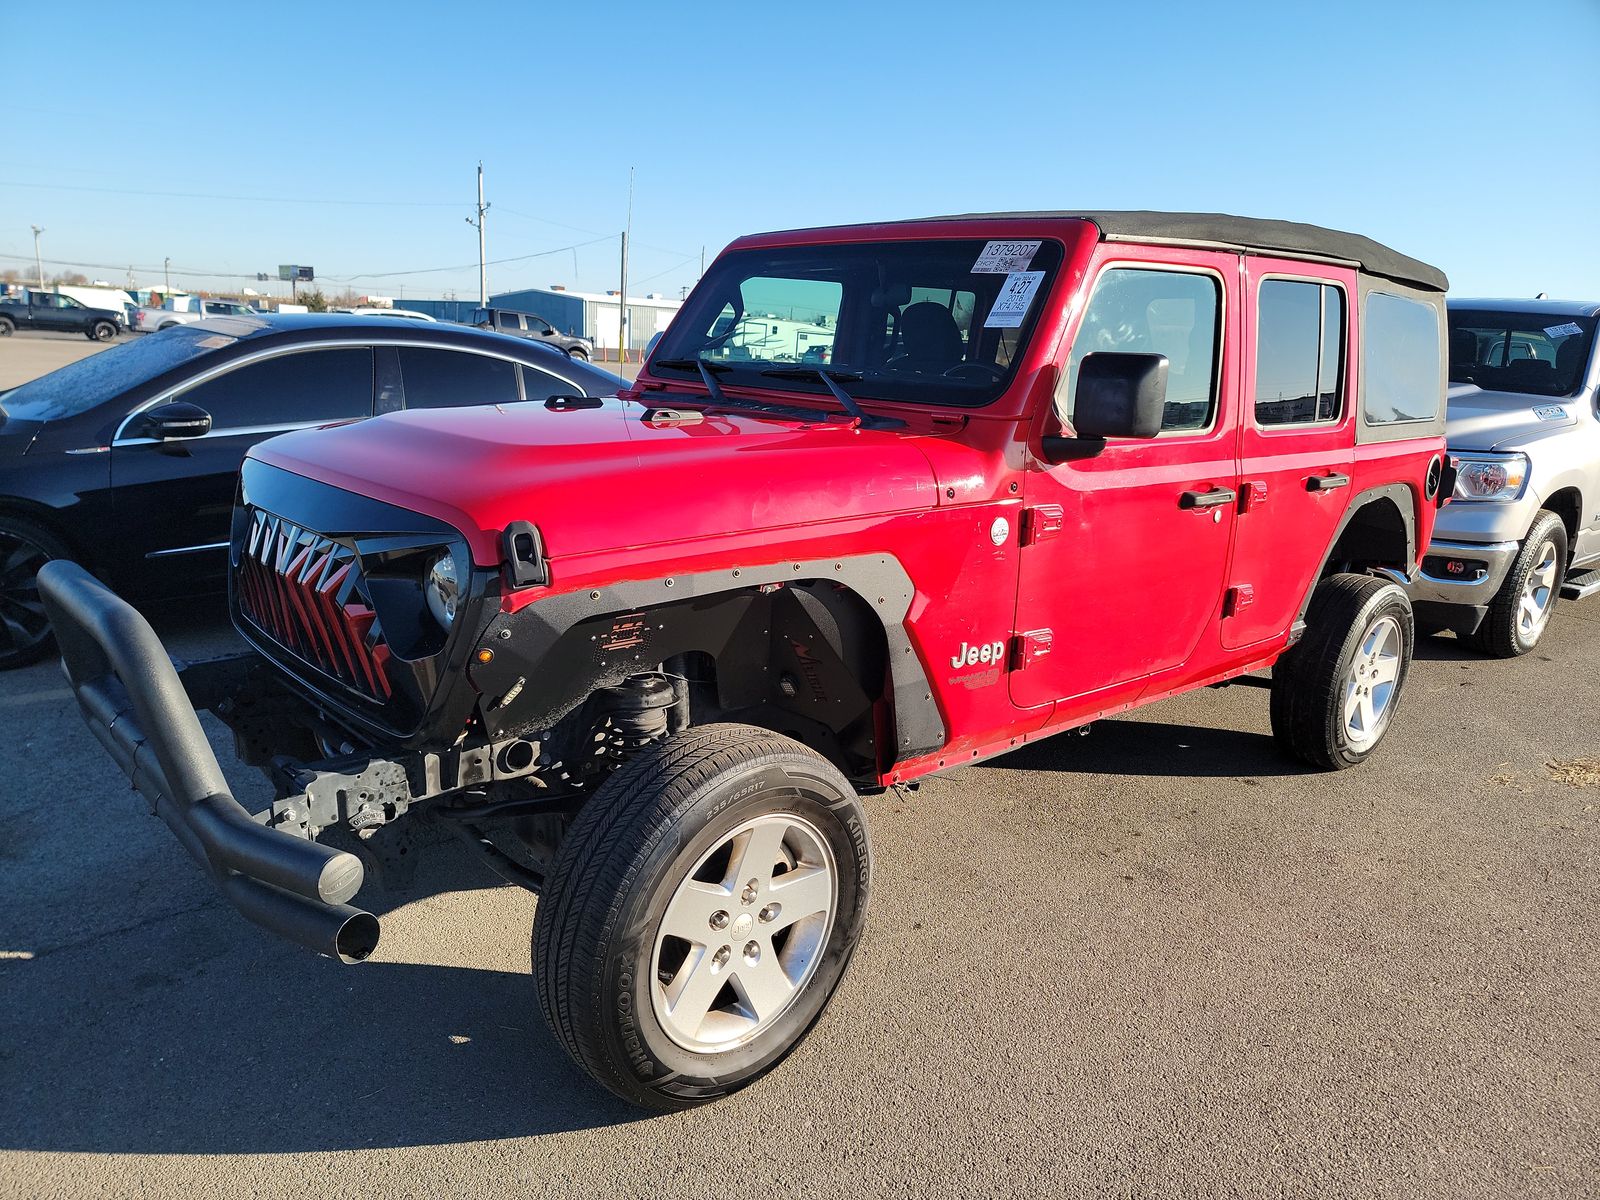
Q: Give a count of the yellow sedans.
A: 0